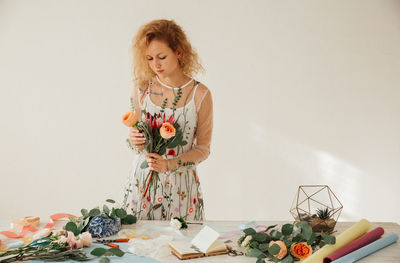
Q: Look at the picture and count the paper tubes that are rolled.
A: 3